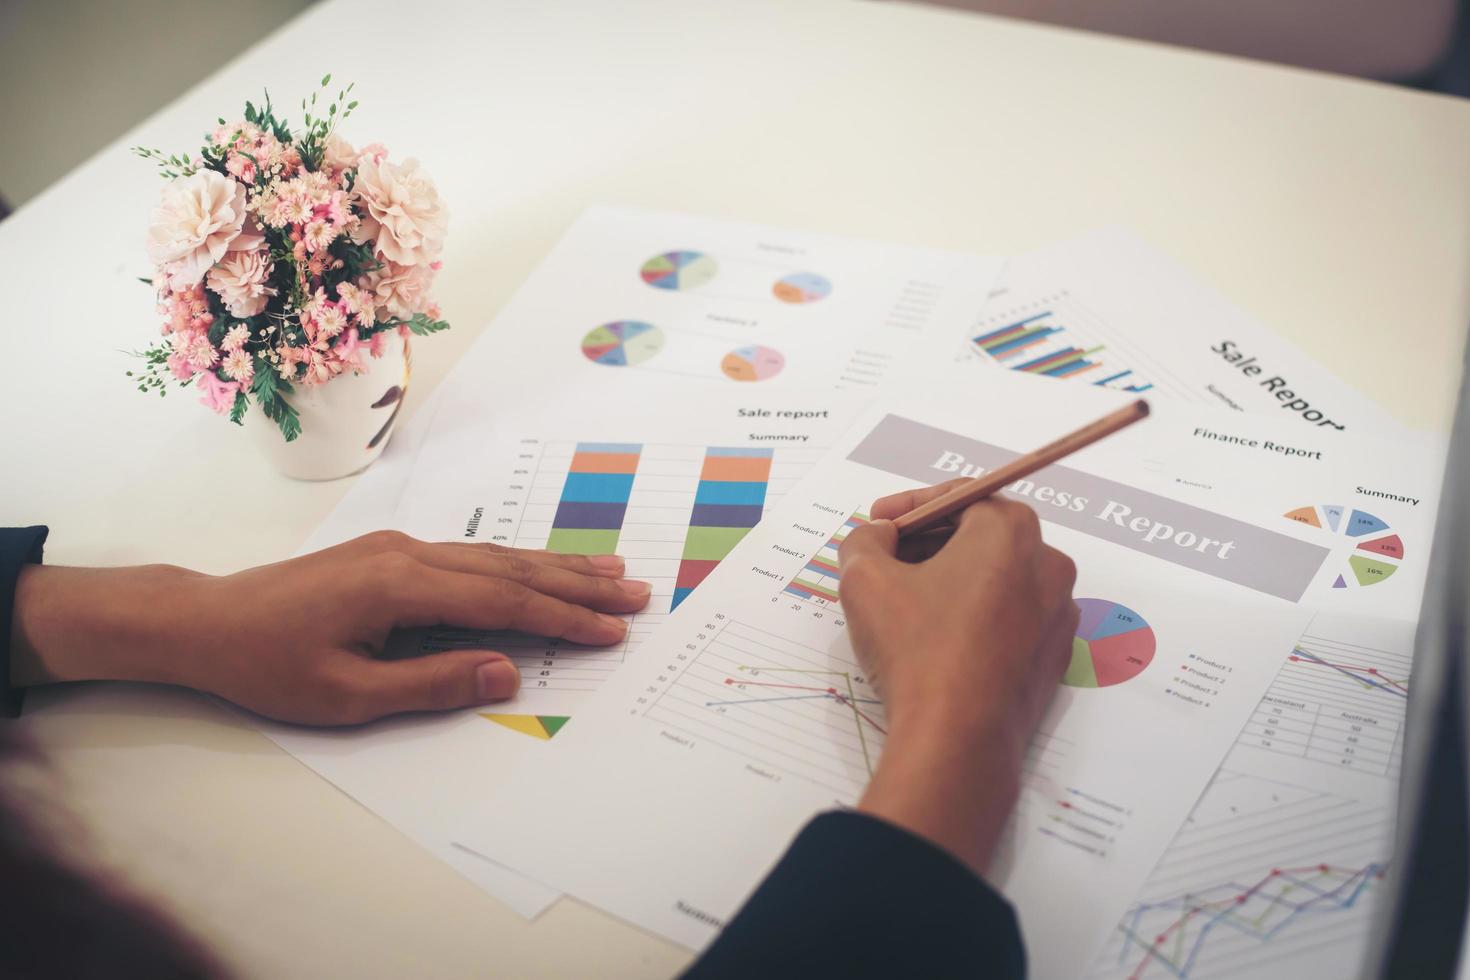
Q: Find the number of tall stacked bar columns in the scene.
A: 2